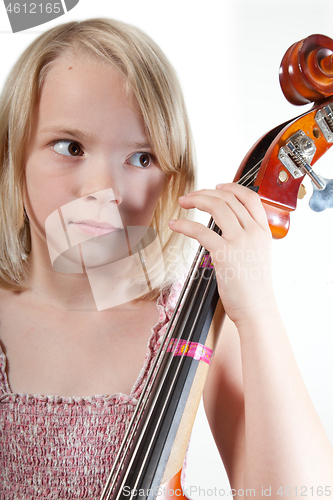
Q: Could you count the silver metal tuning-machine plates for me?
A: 2